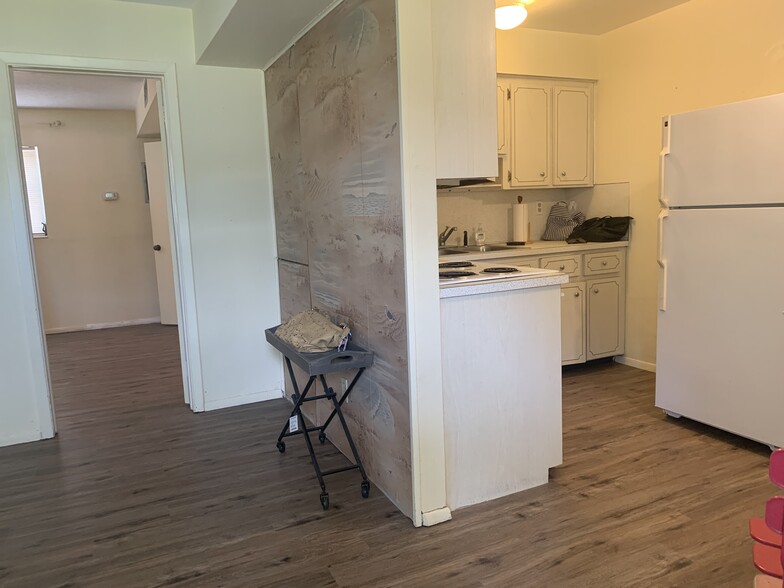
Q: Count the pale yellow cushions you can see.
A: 0